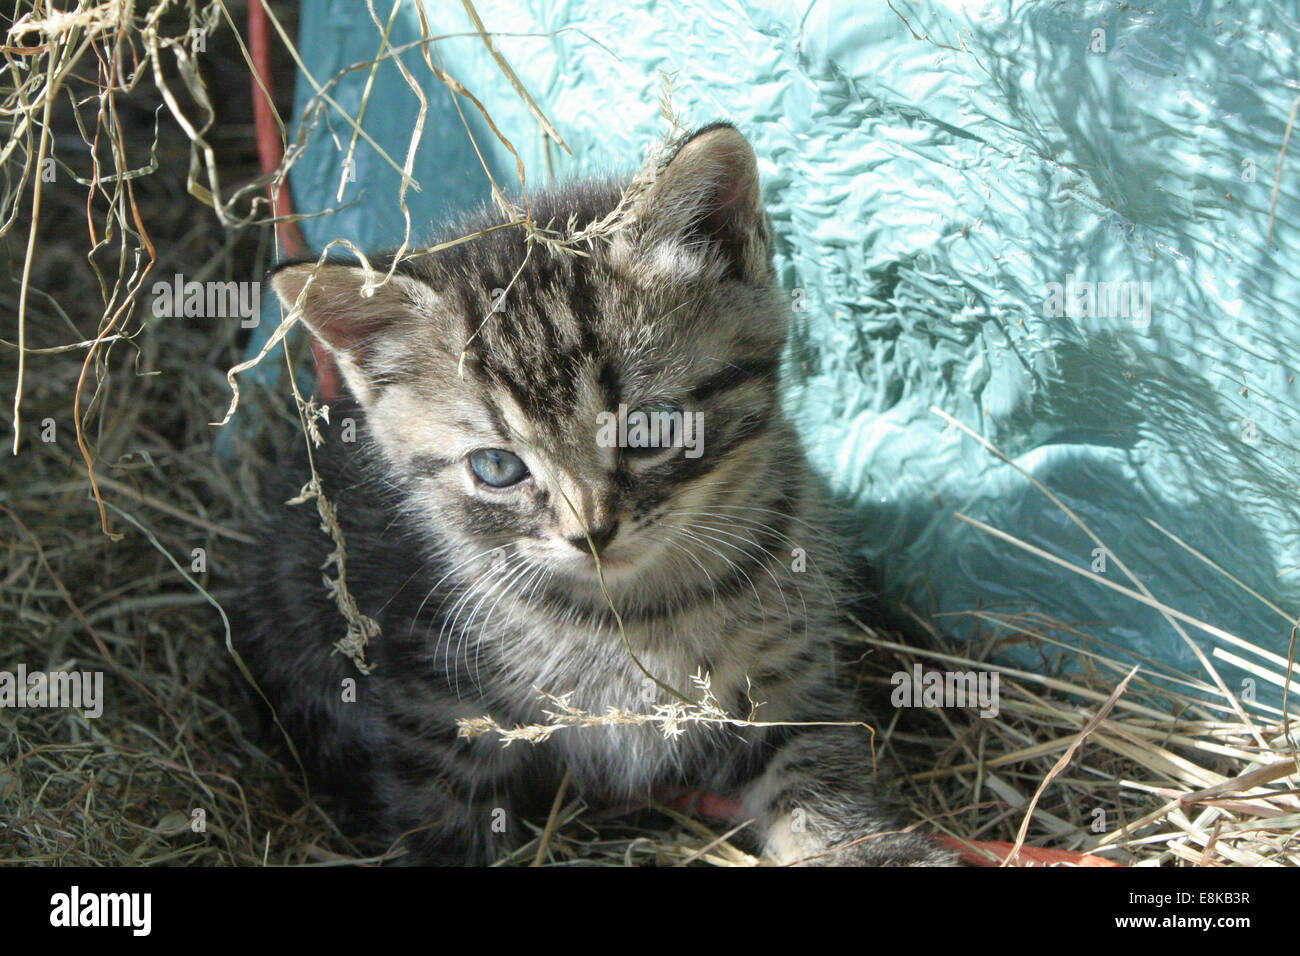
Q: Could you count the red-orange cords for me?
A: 1